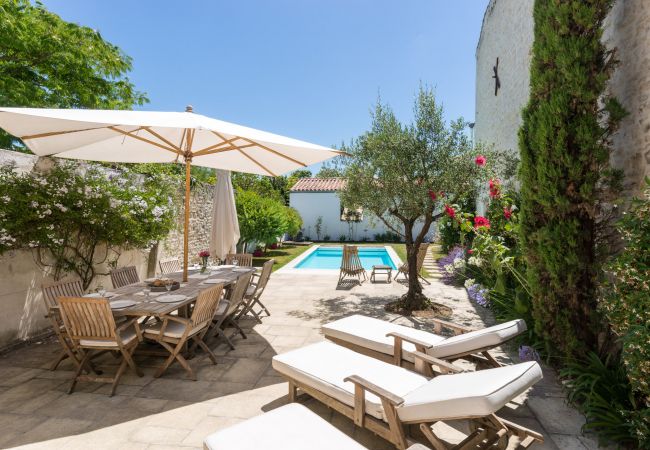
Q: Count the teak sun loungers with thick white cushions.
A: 3